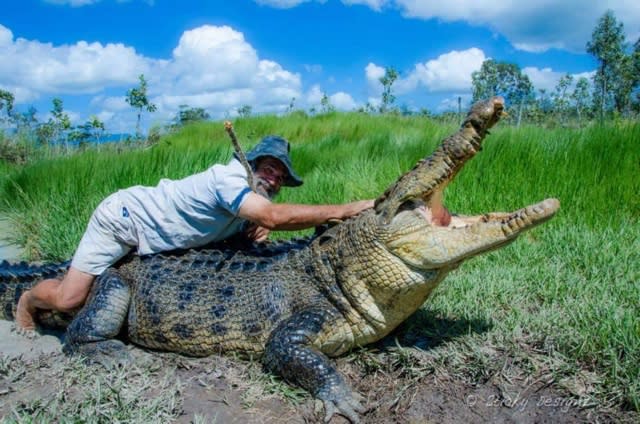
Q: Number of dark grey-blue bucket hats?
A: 1